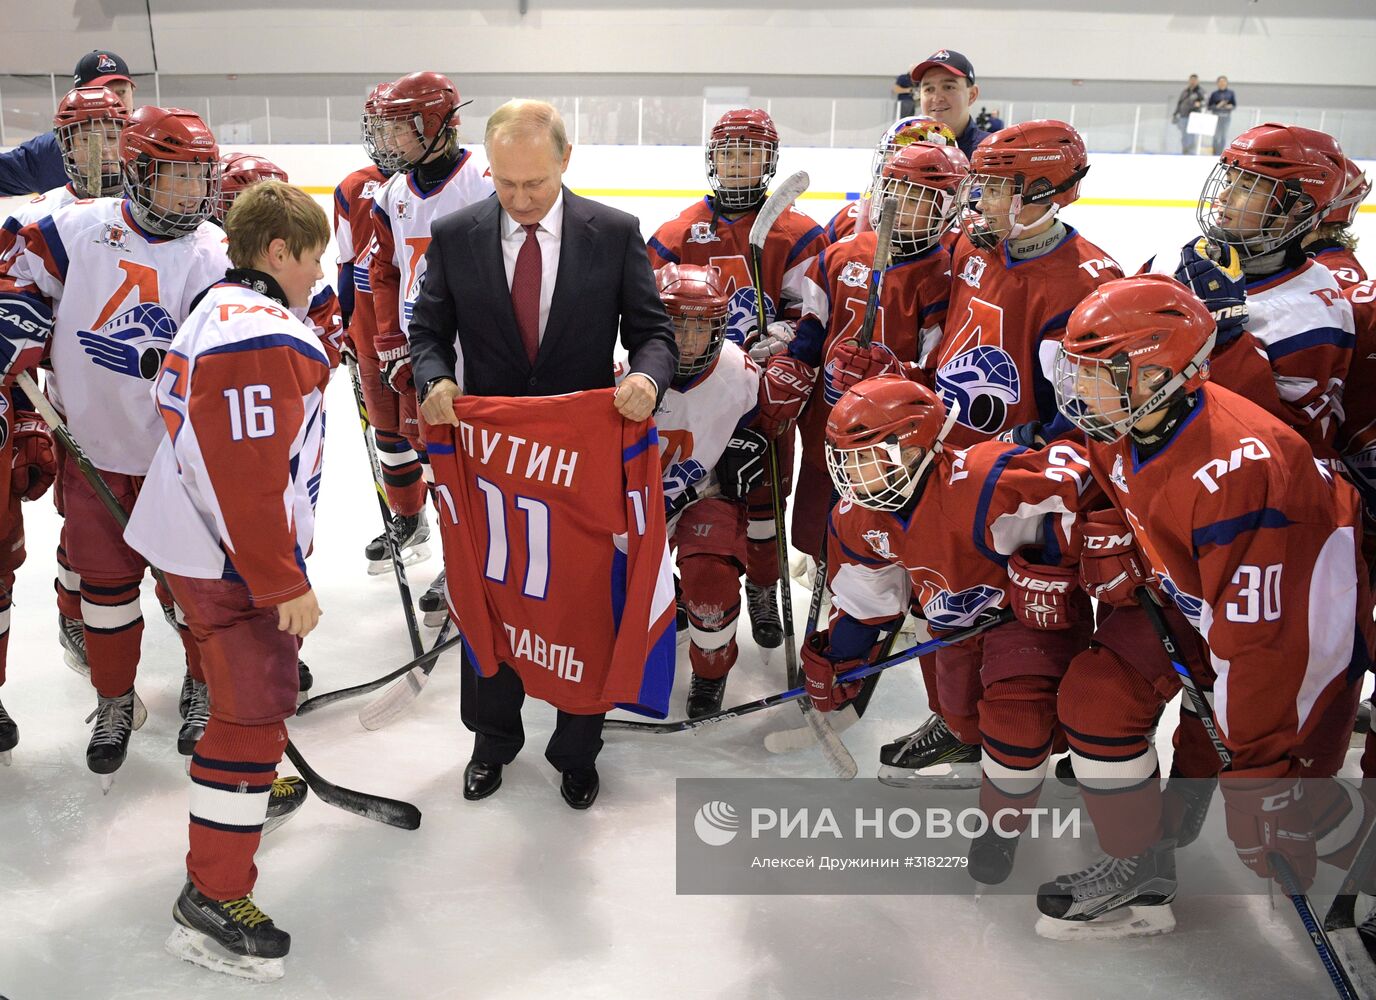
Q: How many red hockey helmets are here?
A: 13